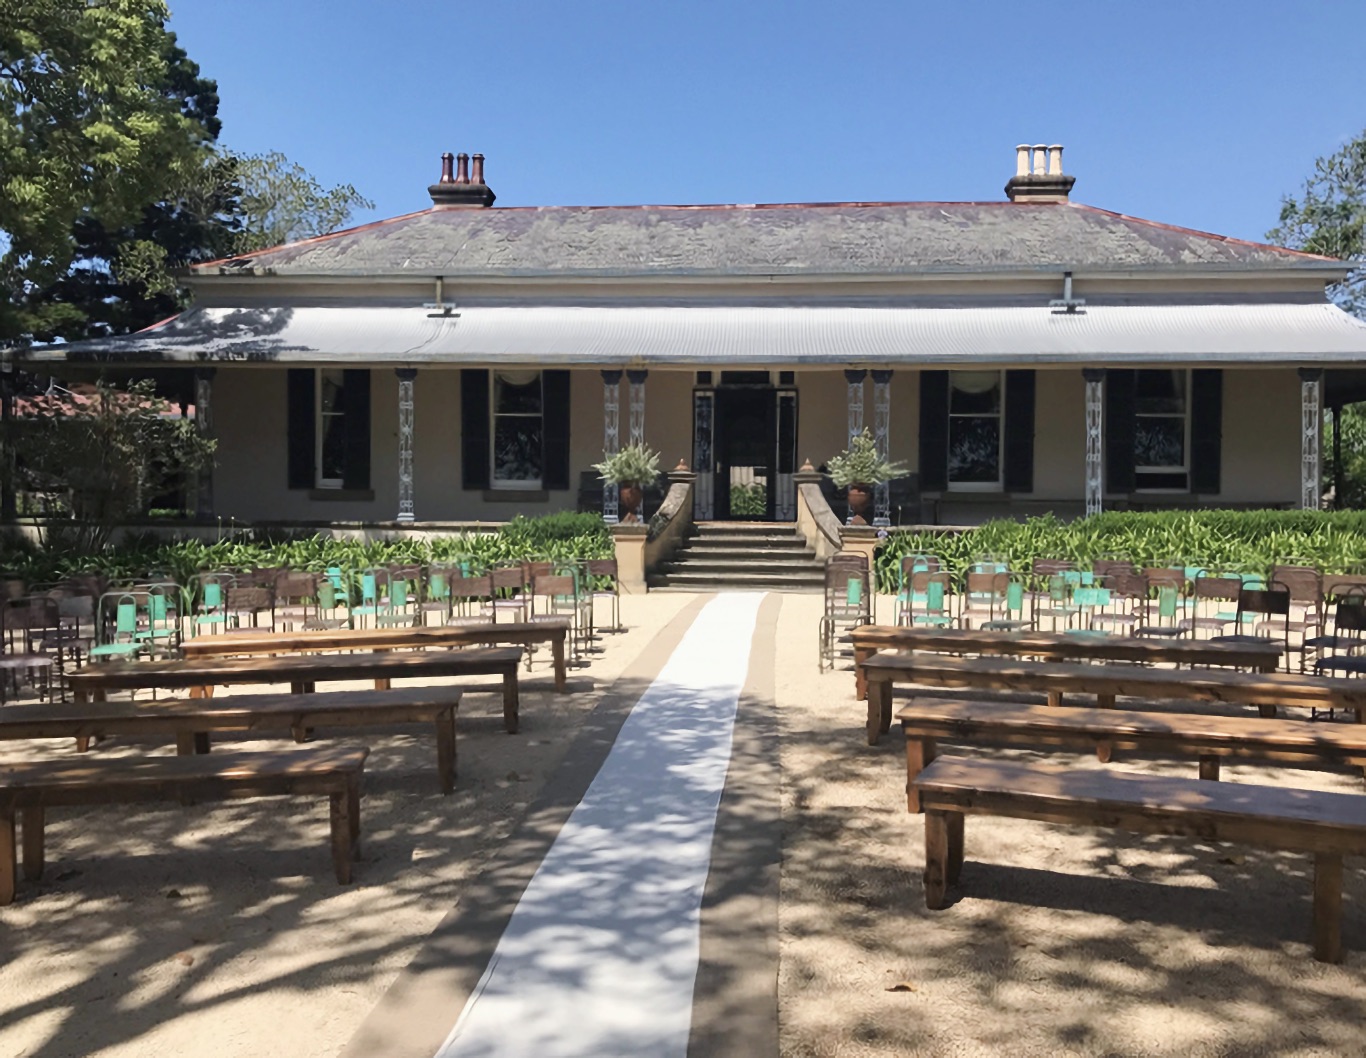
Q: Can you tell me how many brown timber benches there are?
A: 8